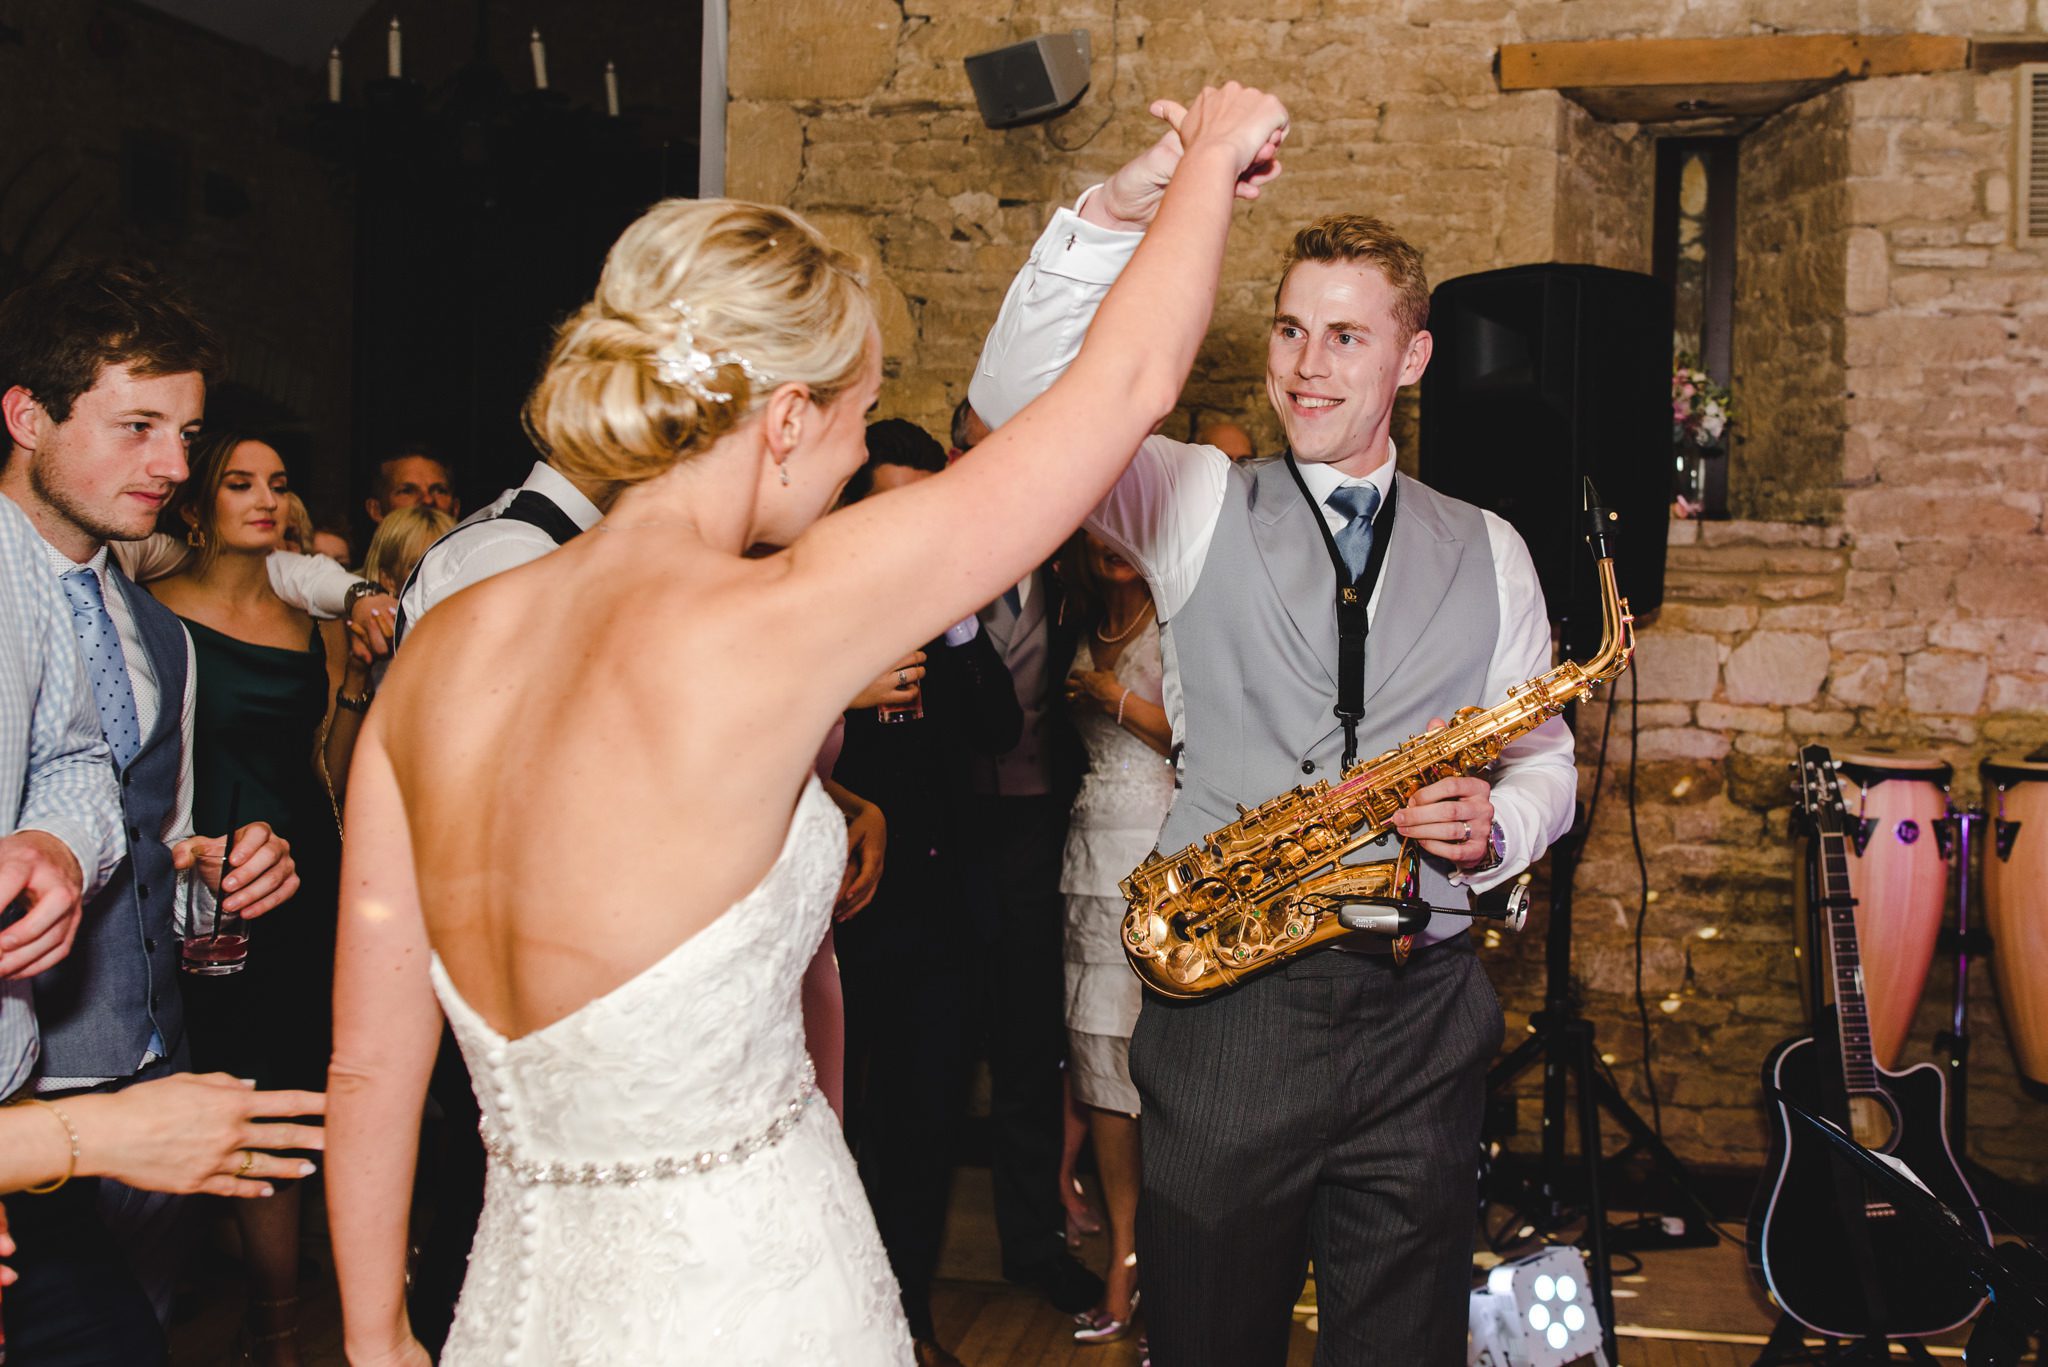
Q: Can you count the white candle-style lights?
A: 4